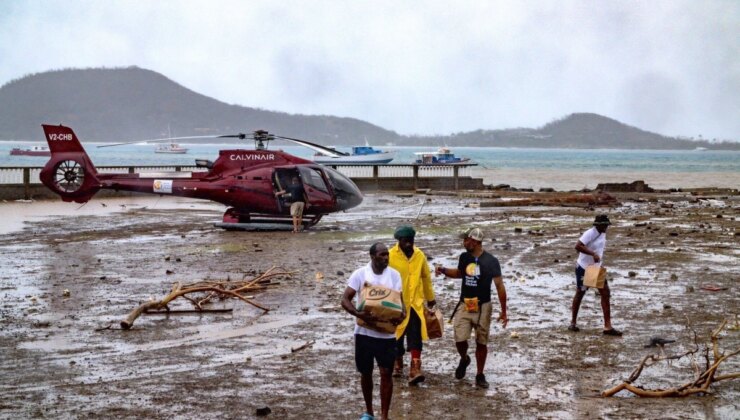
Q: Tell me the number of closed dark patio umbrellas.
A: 0